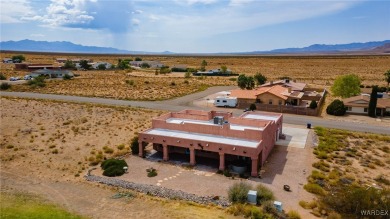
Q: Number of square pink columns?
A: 5